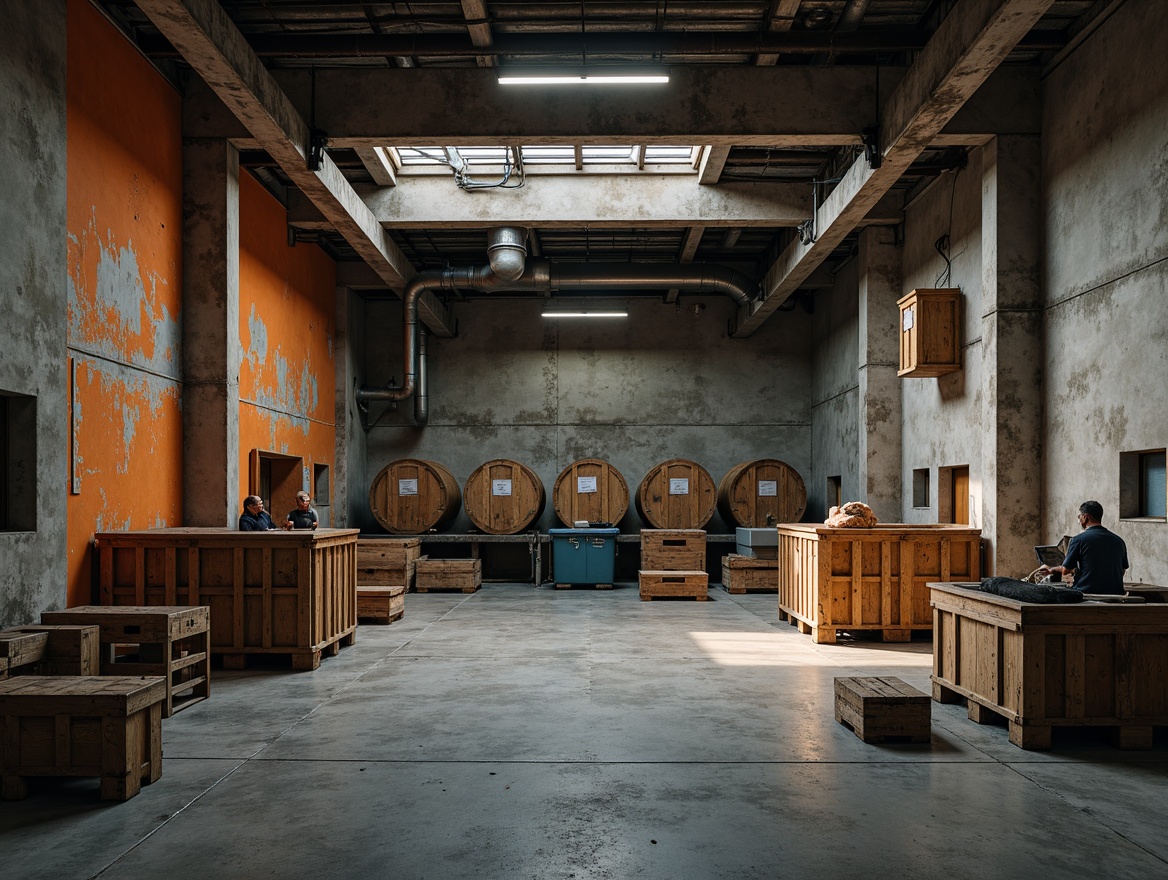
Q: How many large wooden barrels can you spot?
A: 5